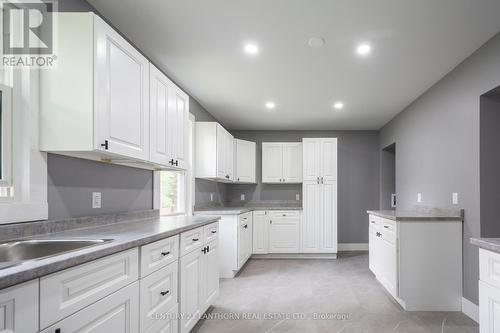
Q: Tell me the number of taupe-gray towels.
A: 0